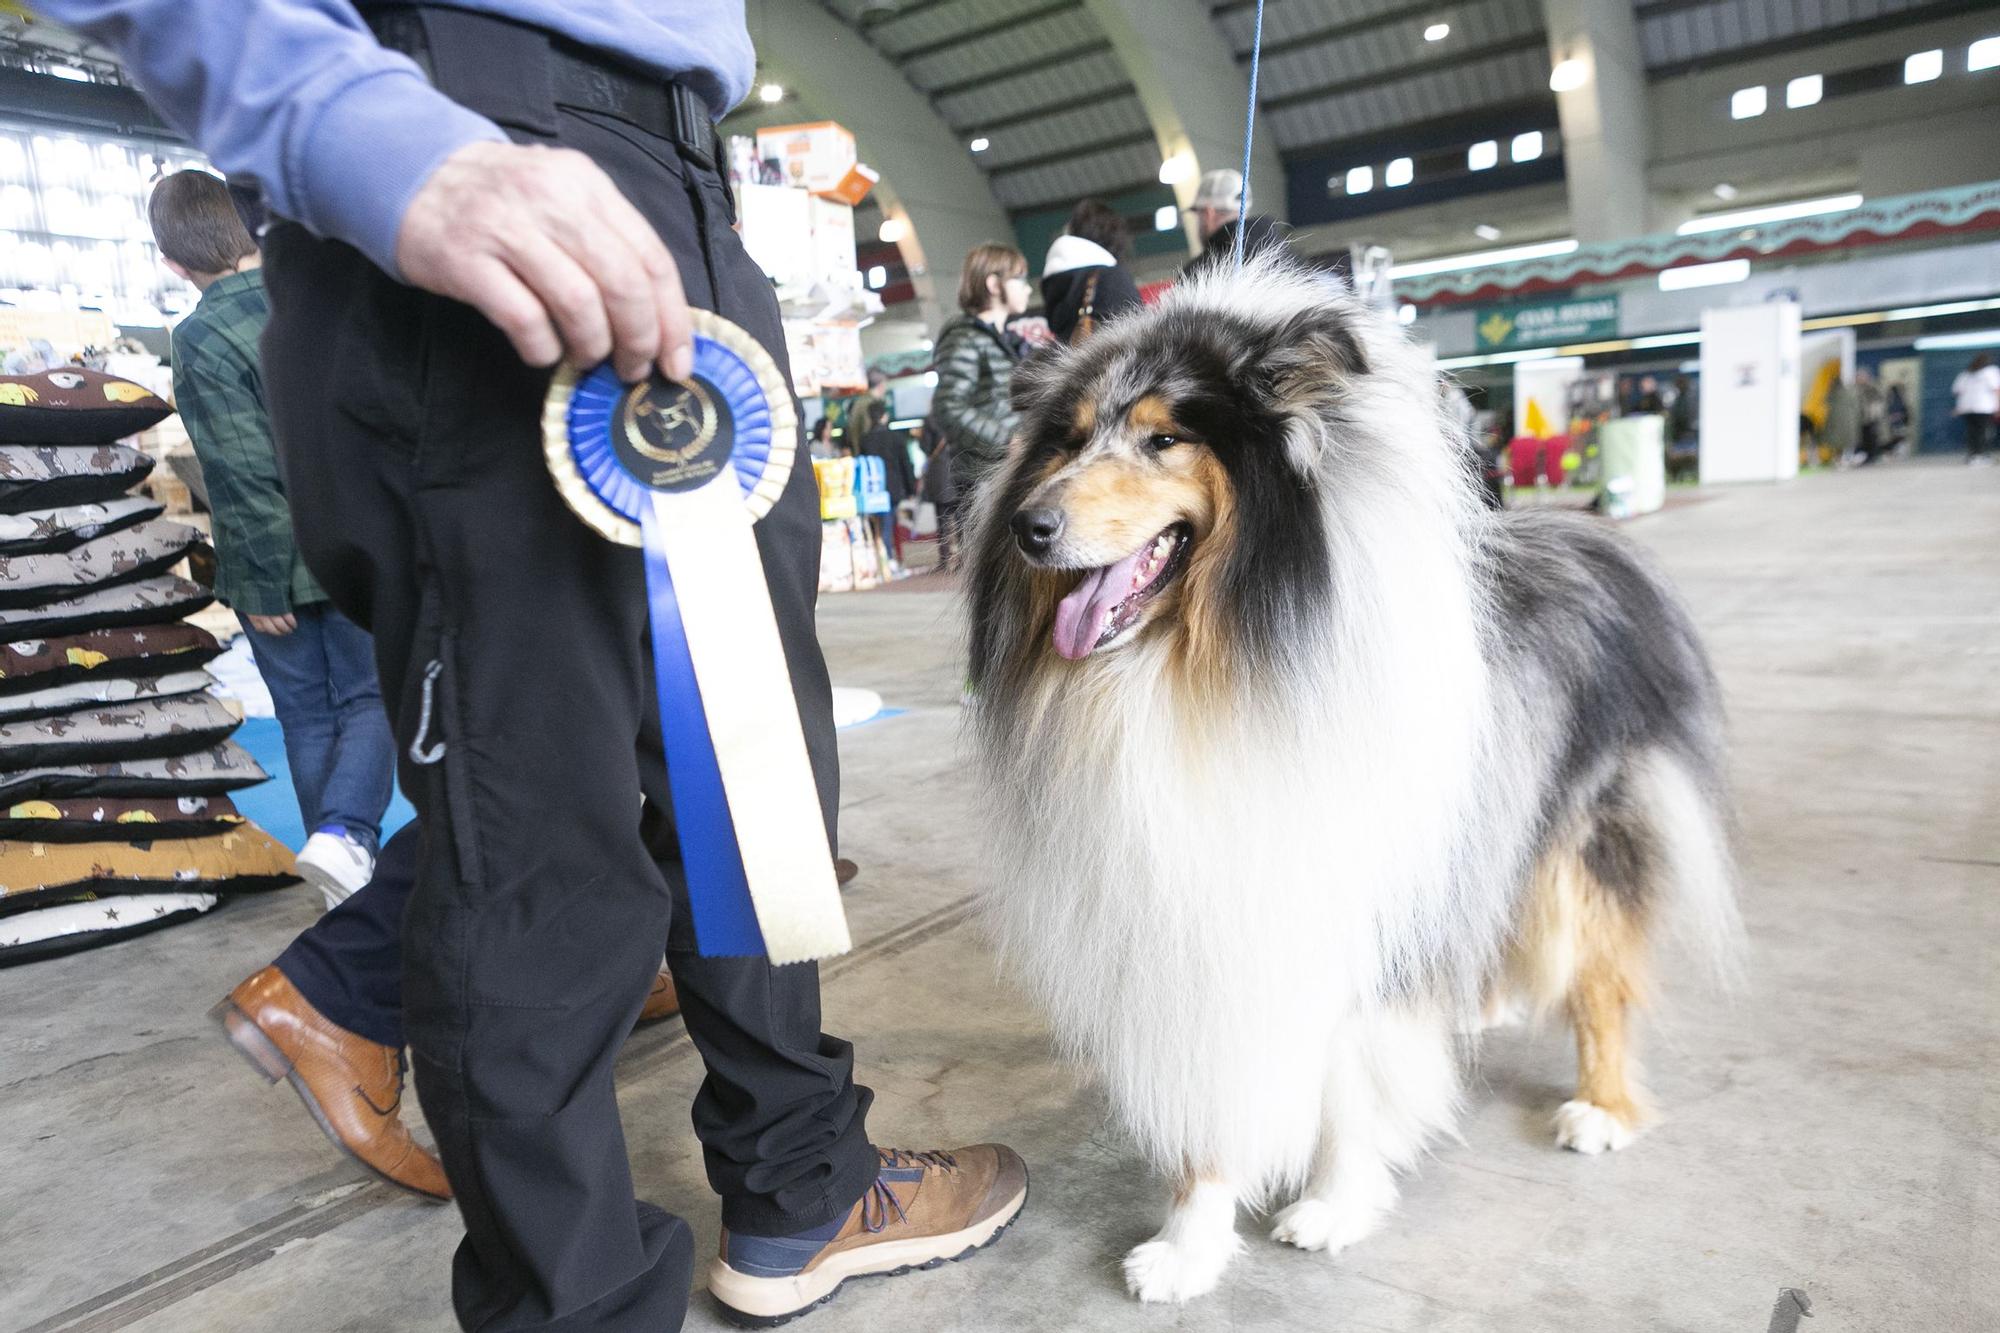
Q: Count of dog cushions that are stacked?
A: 12